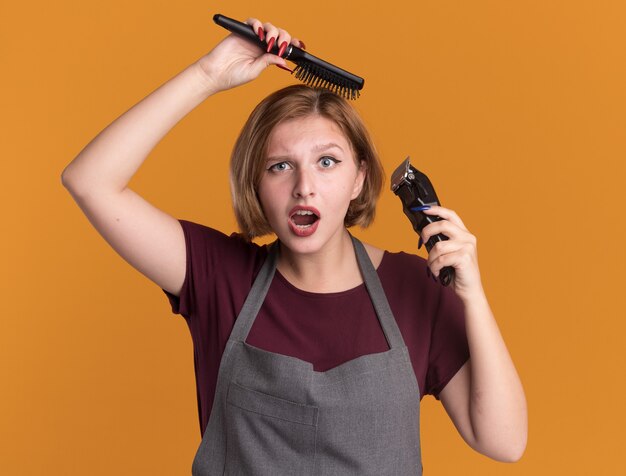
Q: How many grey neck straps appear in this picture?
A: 2